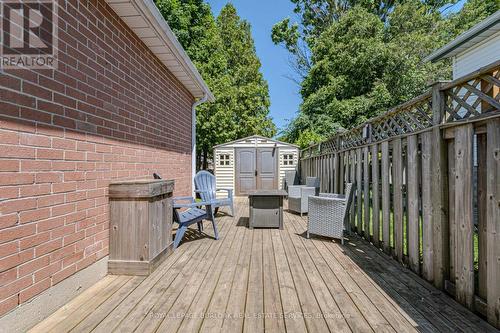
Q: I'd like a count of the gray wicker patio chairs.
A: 3